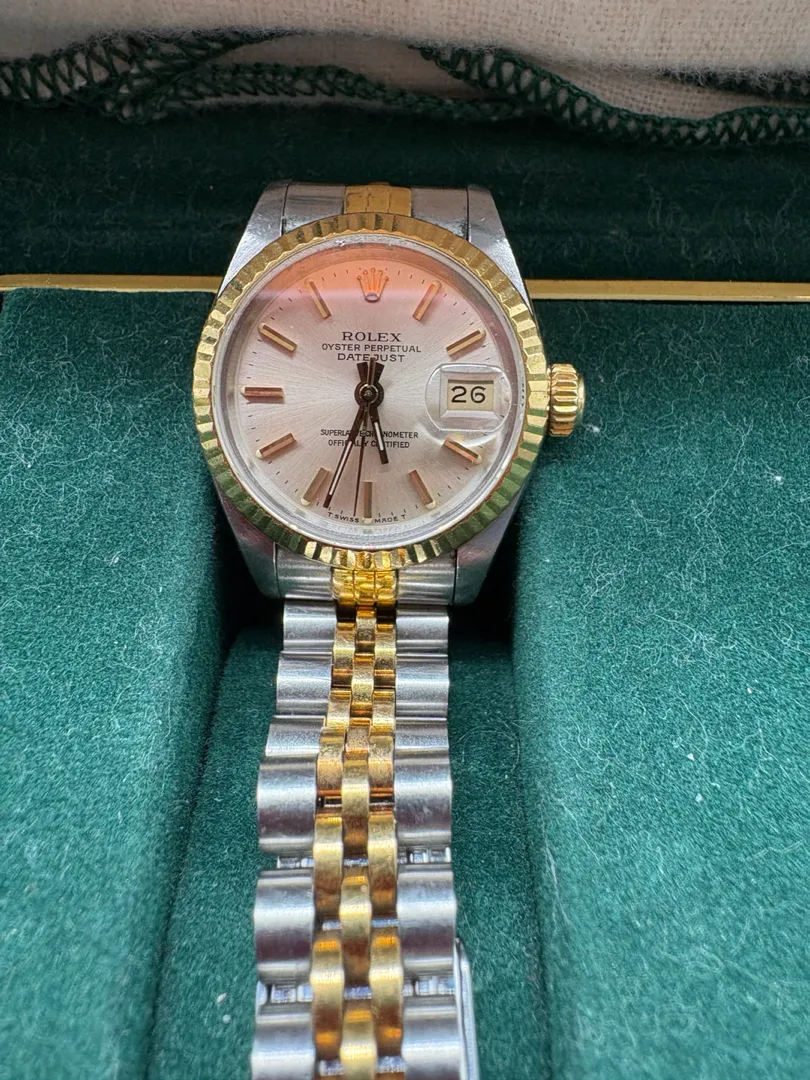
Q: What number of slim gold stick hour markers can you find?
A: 10